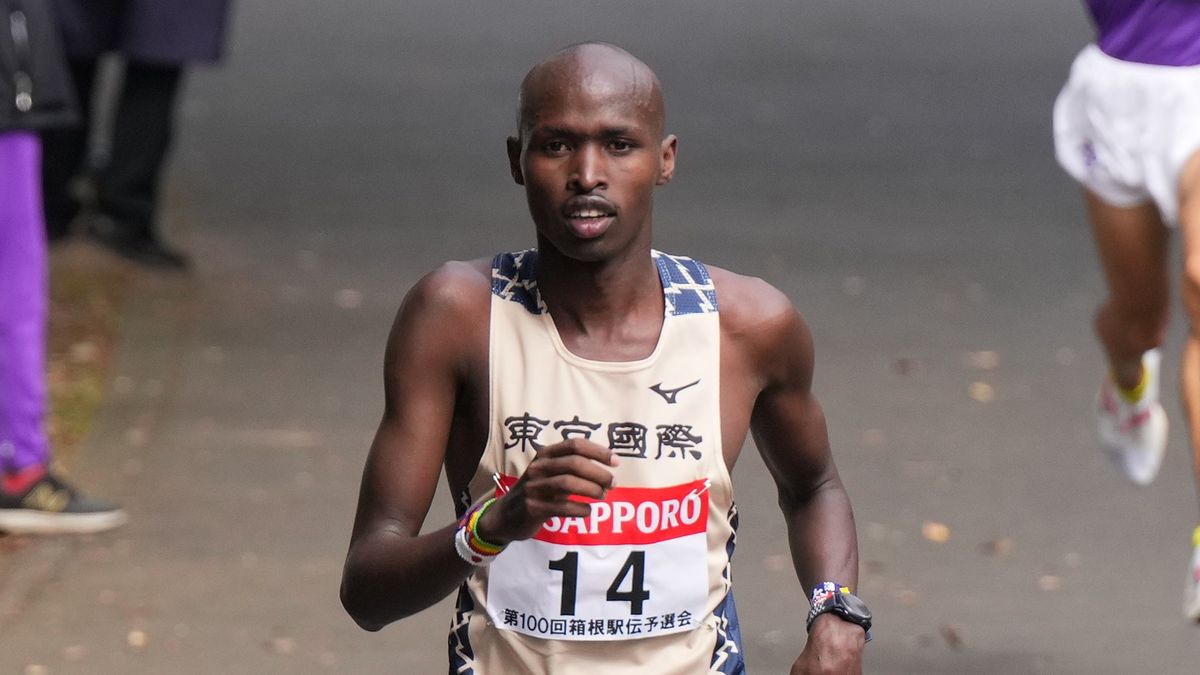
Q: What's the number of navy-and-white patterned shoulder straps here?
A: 2